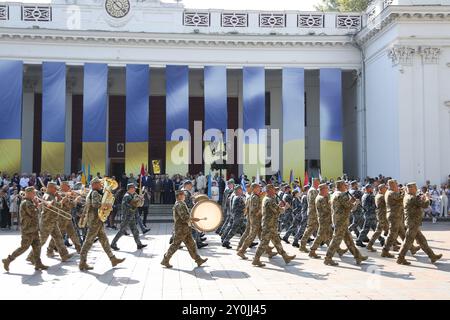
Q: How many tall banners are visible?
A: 9